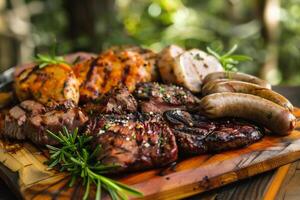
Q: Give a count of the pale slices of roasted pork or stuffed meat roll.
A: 2